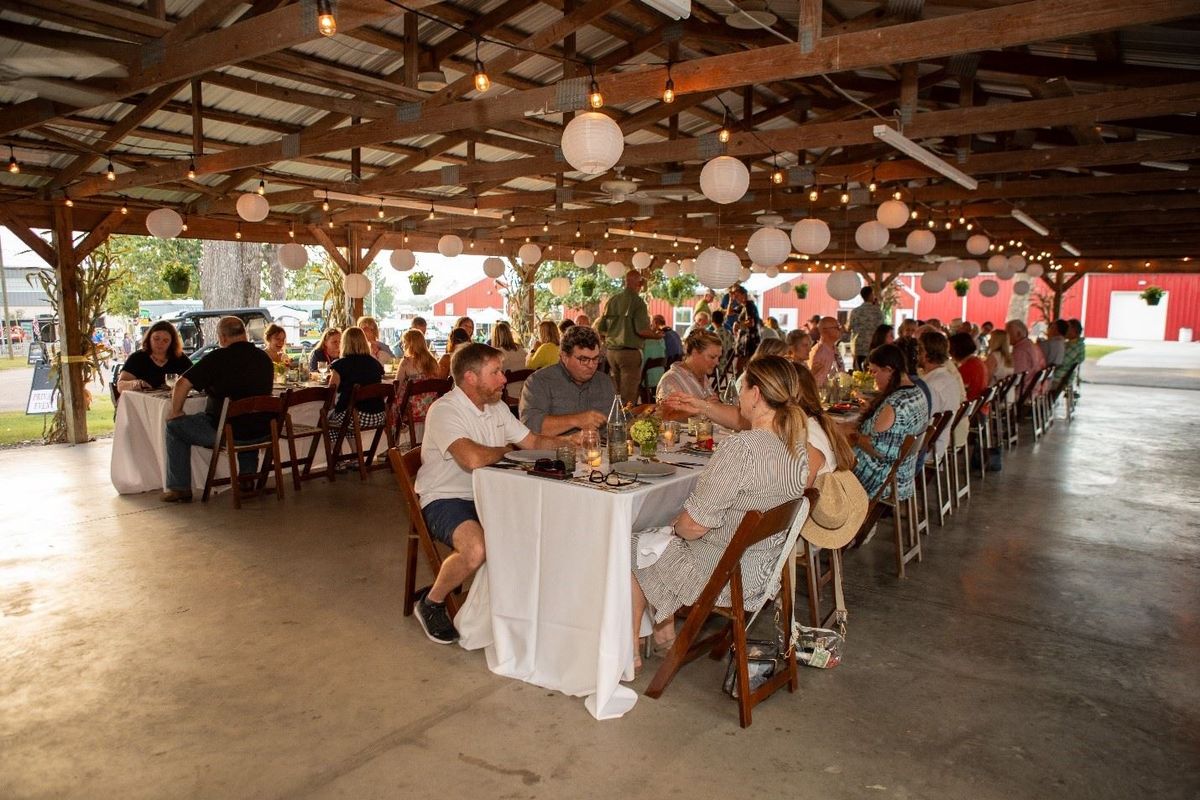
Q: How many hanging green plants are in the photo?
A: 7